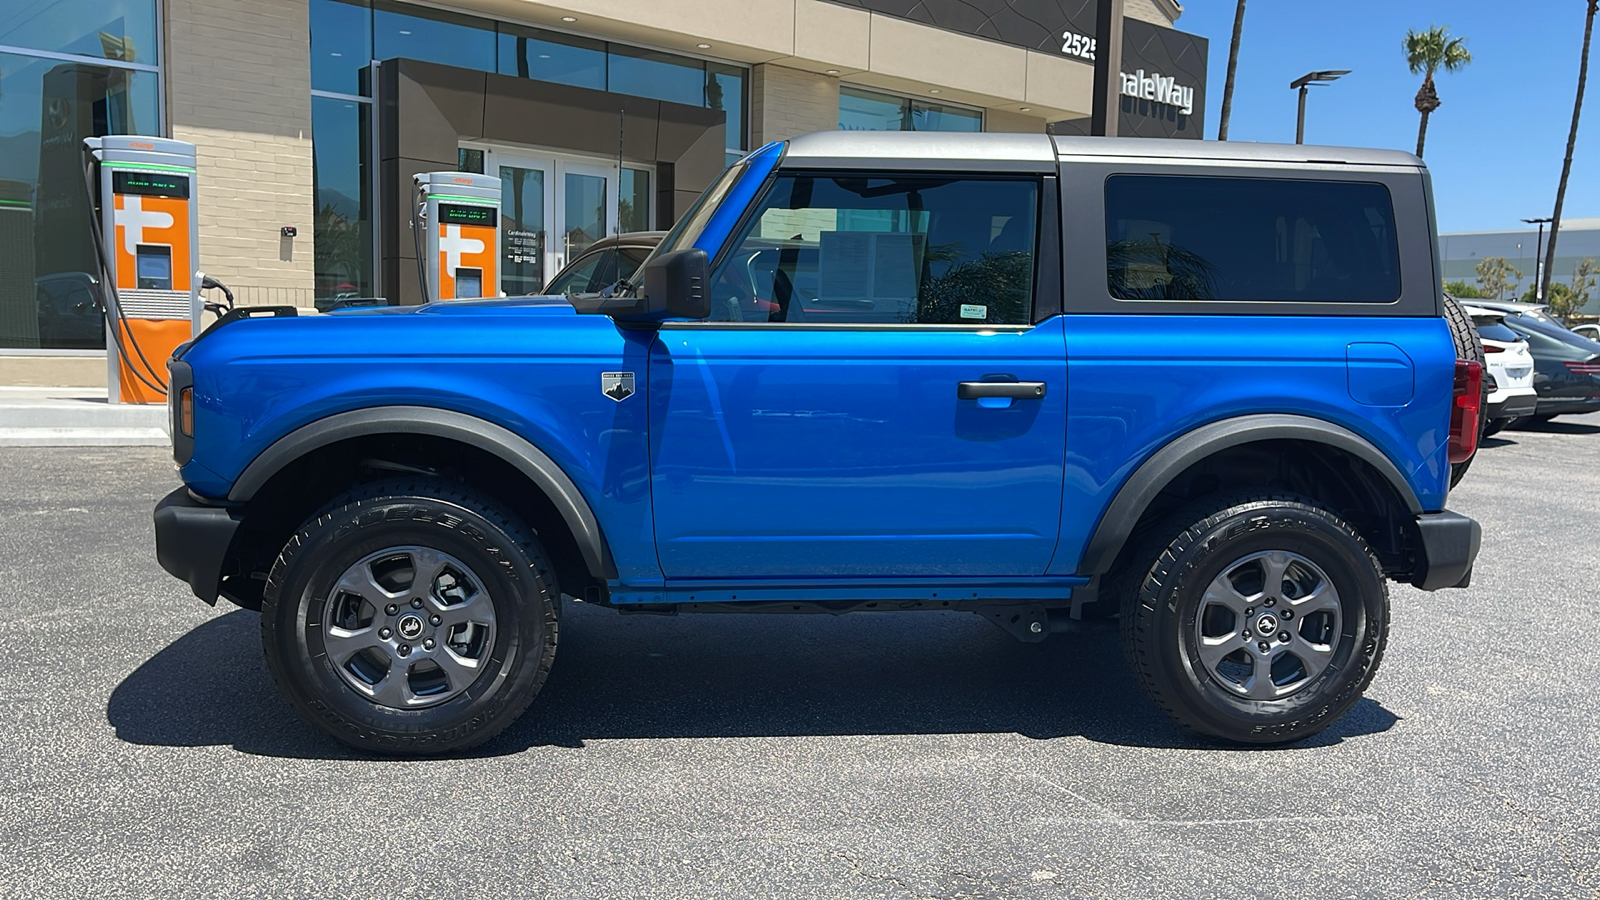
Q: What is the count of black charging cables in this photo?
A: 4